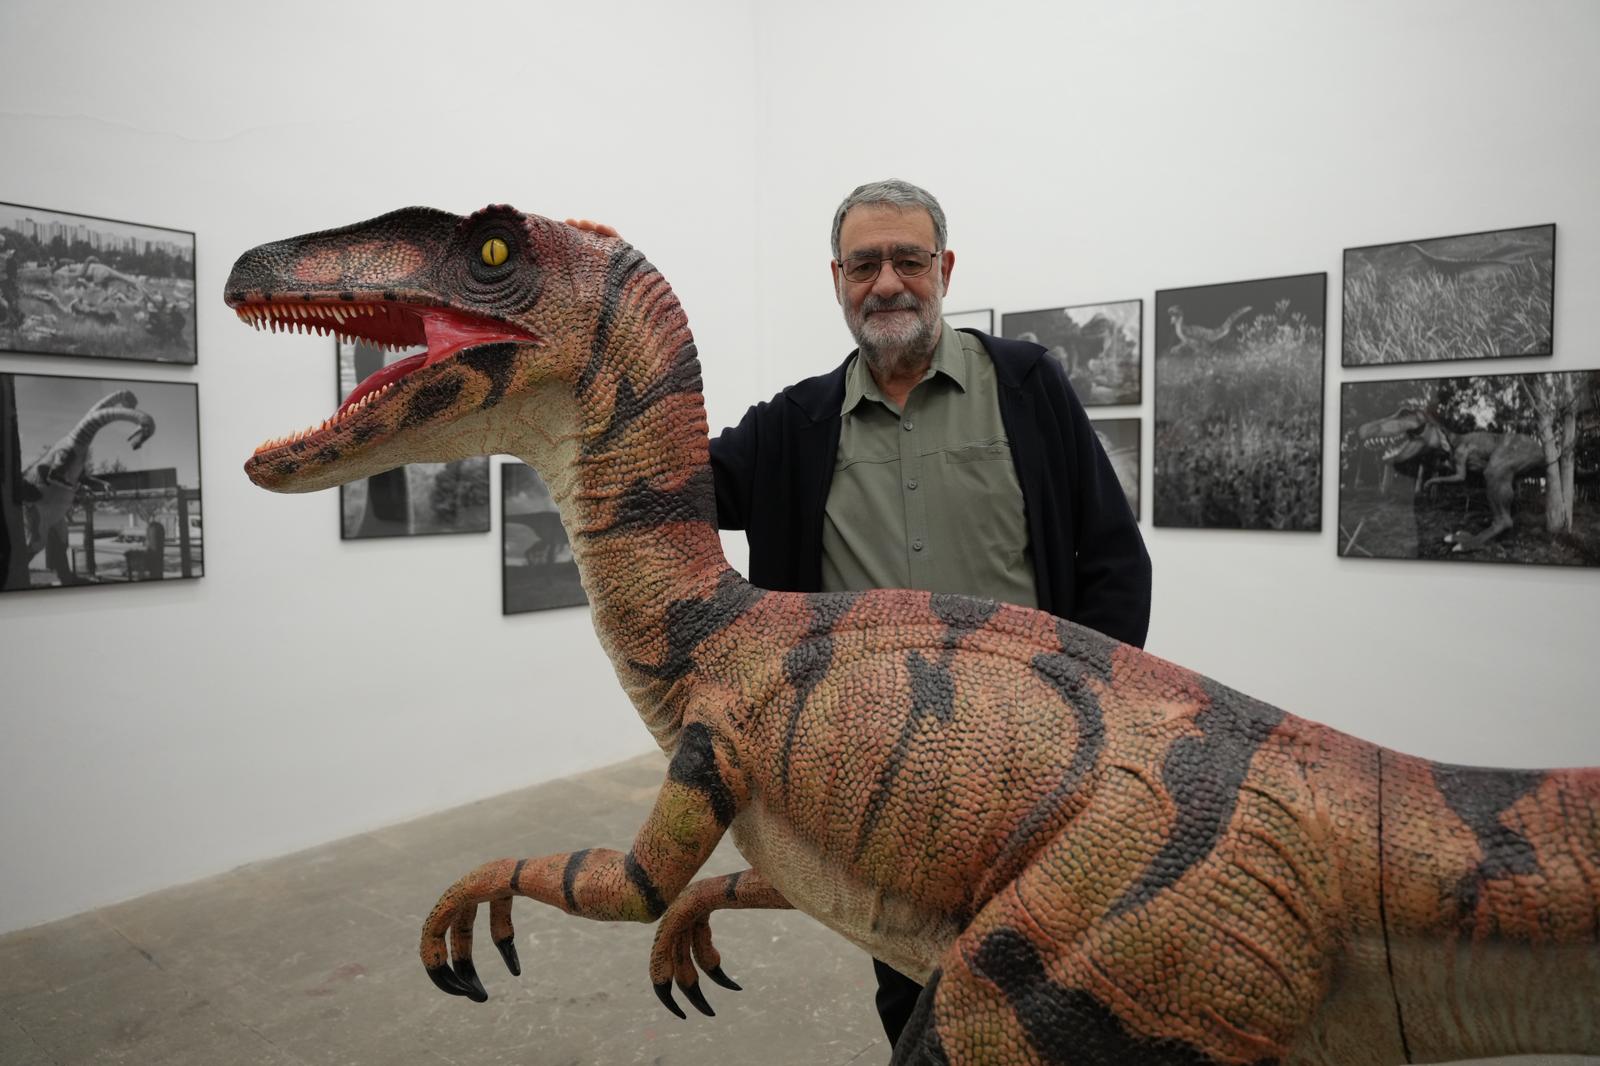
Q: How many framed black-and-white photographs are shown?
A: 10